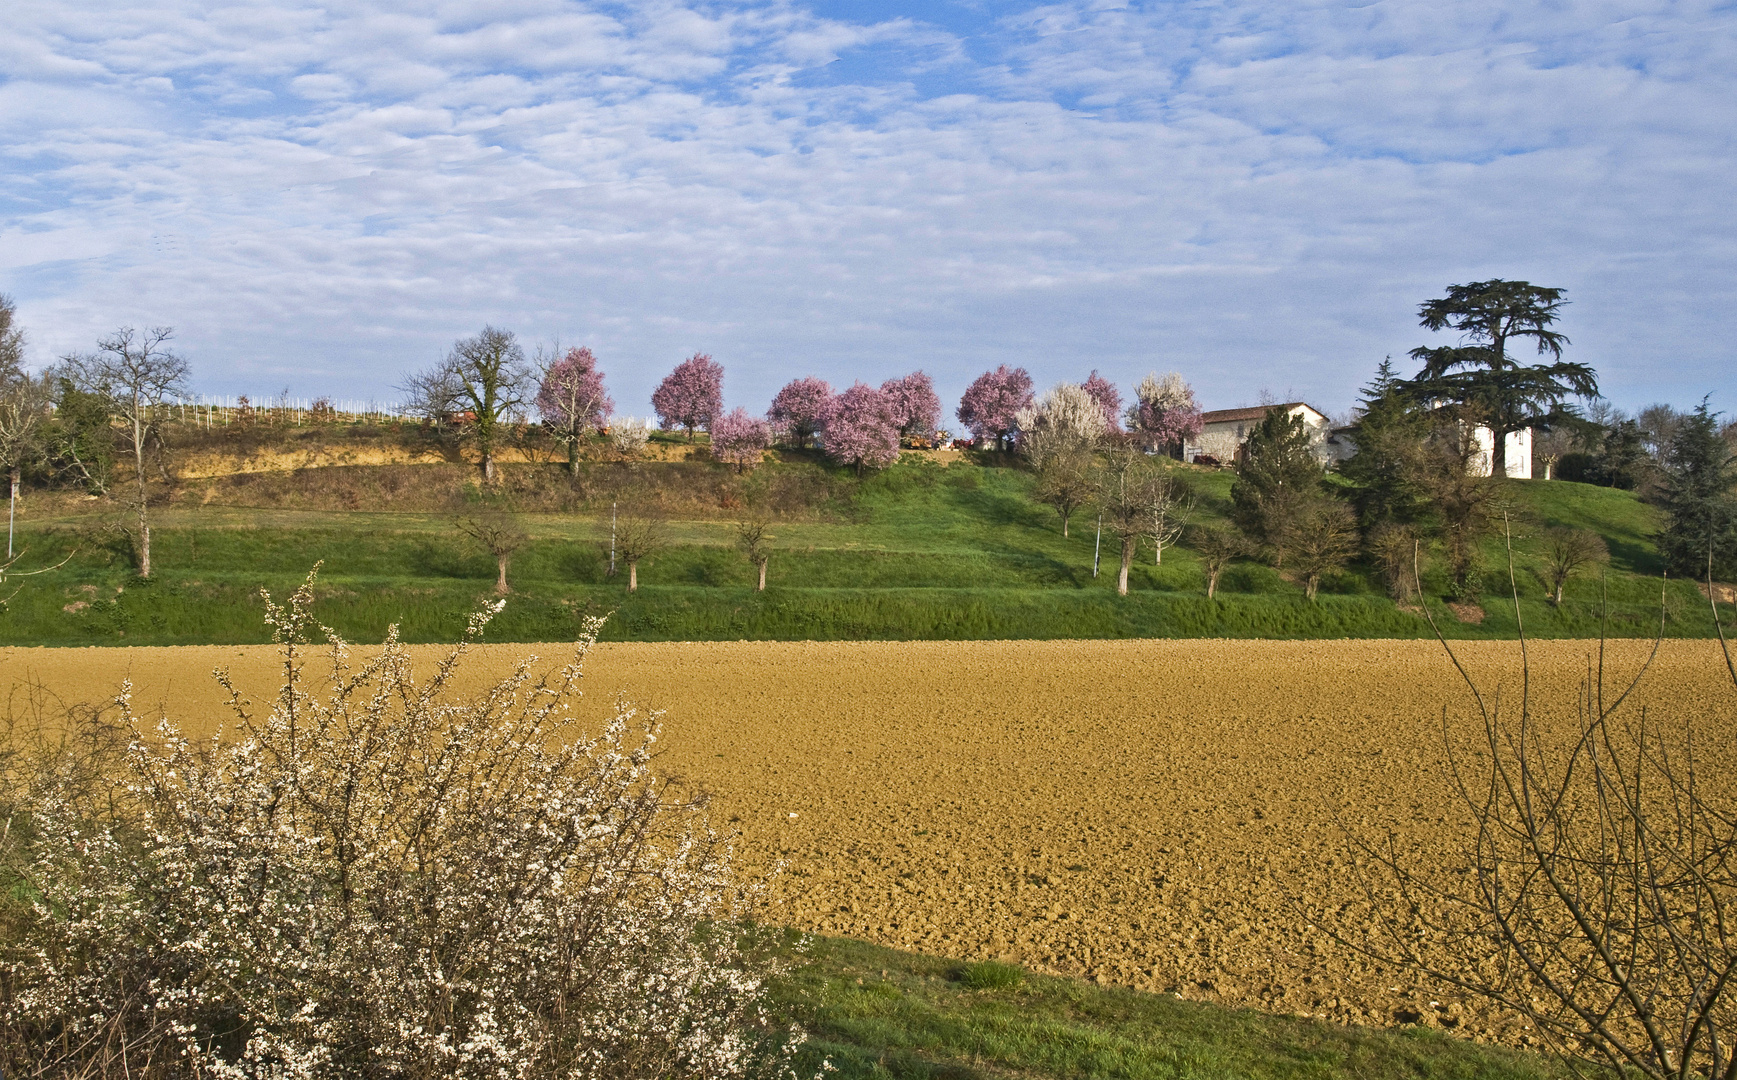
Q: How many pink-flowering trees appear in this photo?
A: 9